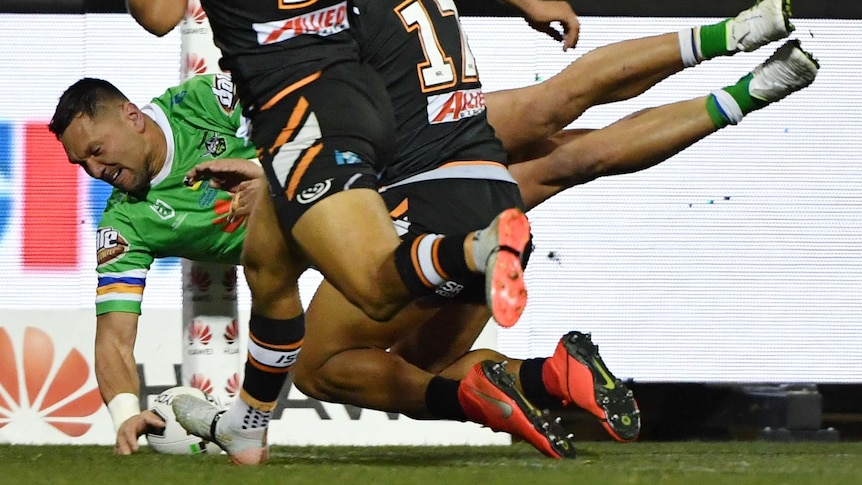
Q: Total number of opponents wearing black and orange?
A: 2